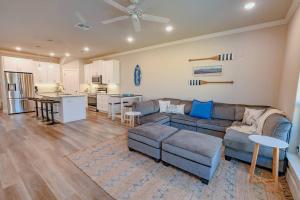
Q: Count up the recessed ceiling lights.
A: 7